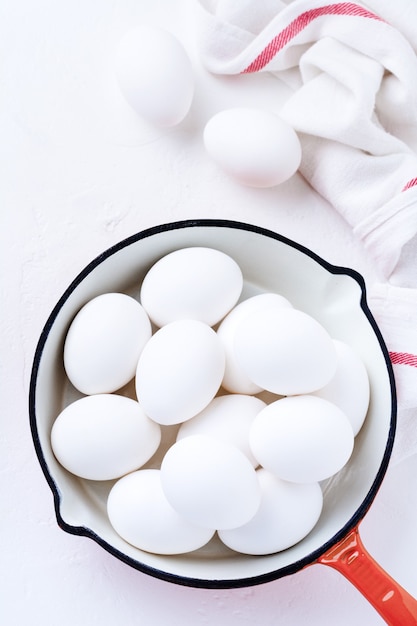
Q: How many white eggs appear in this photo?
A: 14